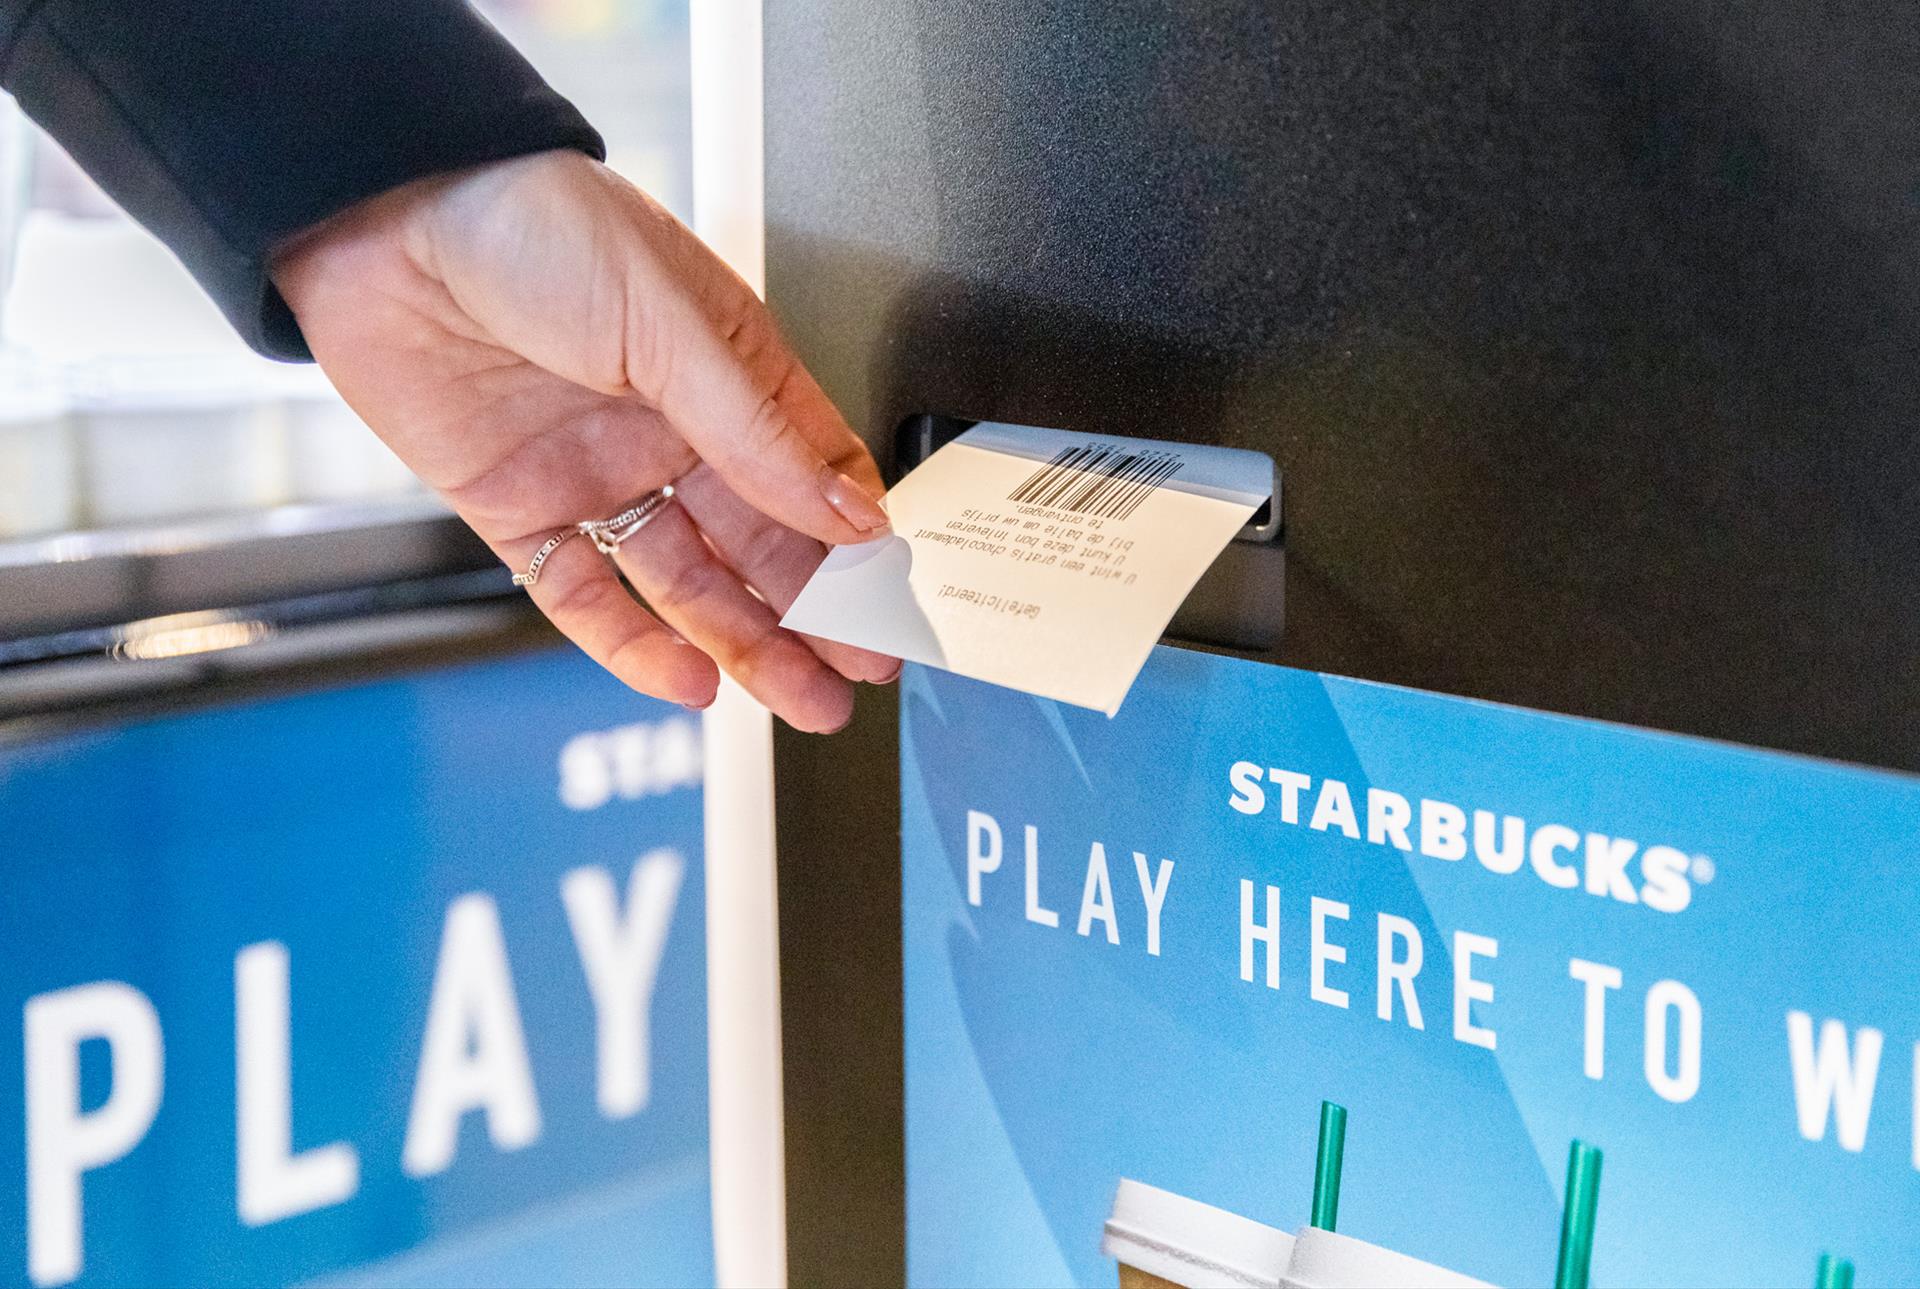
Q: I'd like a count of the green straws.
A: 3